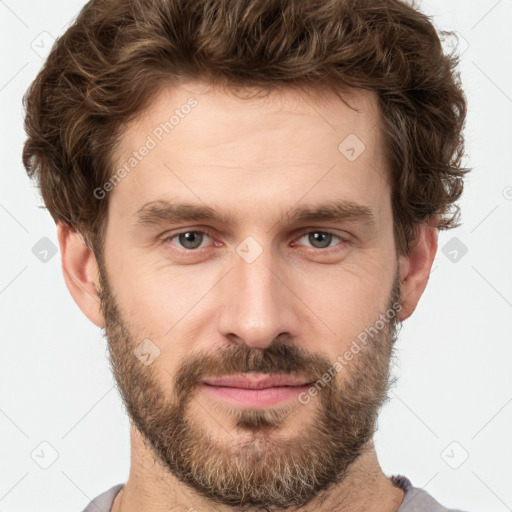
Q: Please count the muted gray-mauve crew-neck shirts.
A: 1